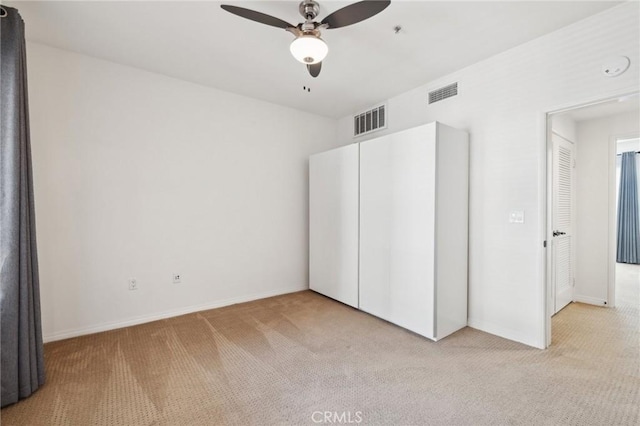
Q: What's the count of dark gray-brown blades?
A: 3